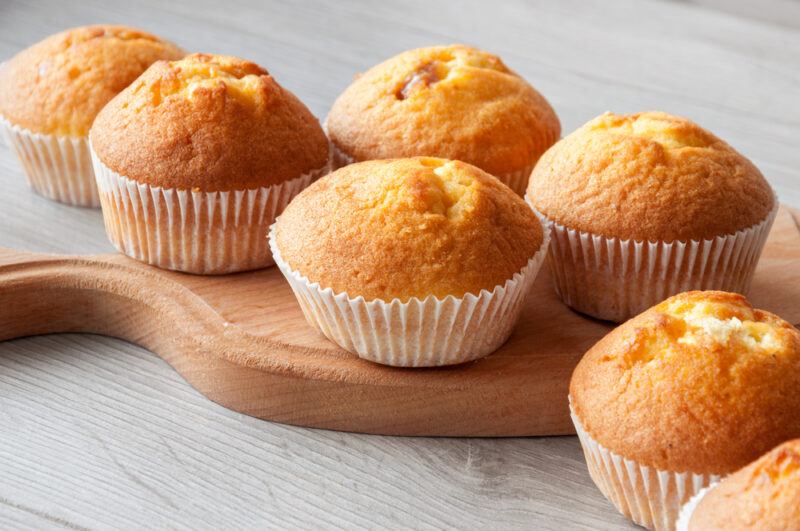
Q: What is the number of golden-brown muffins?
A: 7